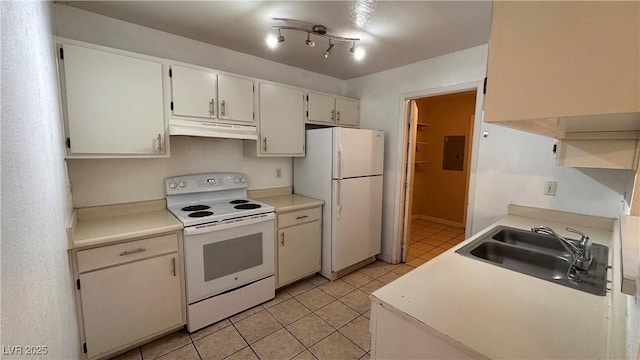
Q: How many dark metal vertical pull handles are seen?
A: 8